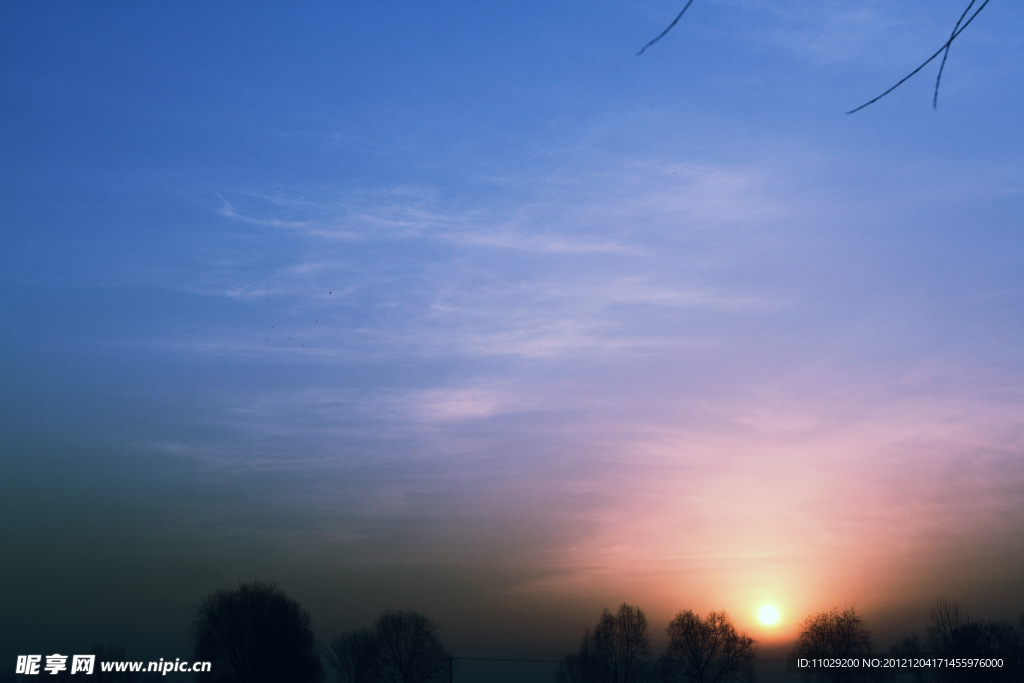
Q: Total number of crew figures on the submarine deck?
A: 0